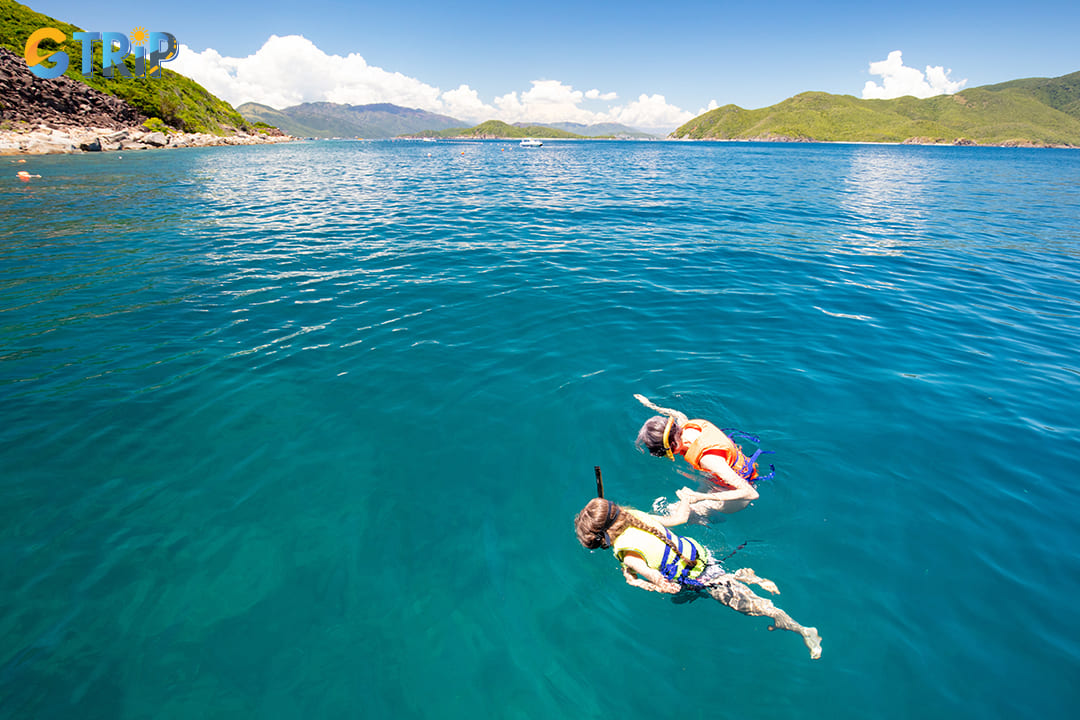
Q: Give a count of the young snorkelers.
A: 2